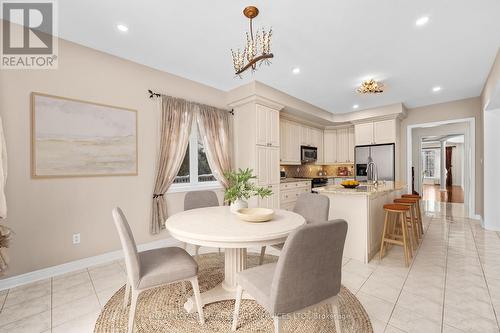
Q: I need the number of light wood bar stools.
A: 3